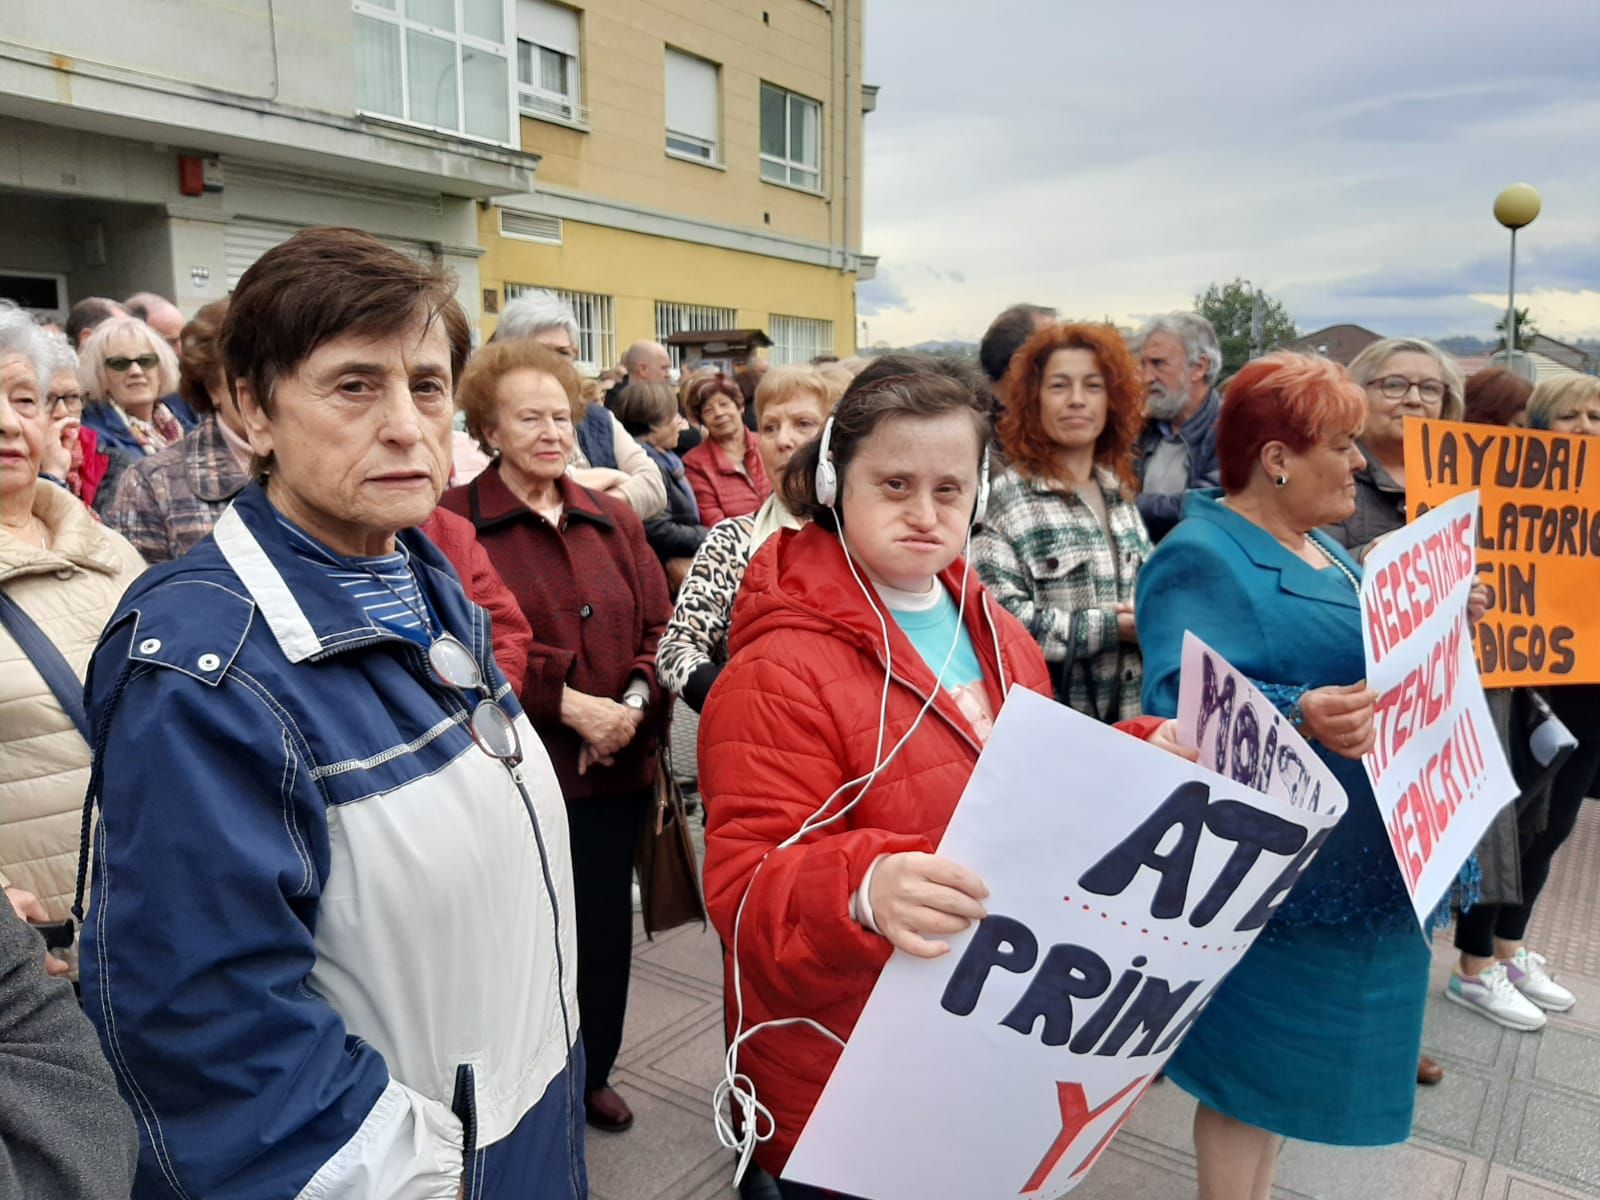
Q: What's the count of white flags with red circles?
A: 0